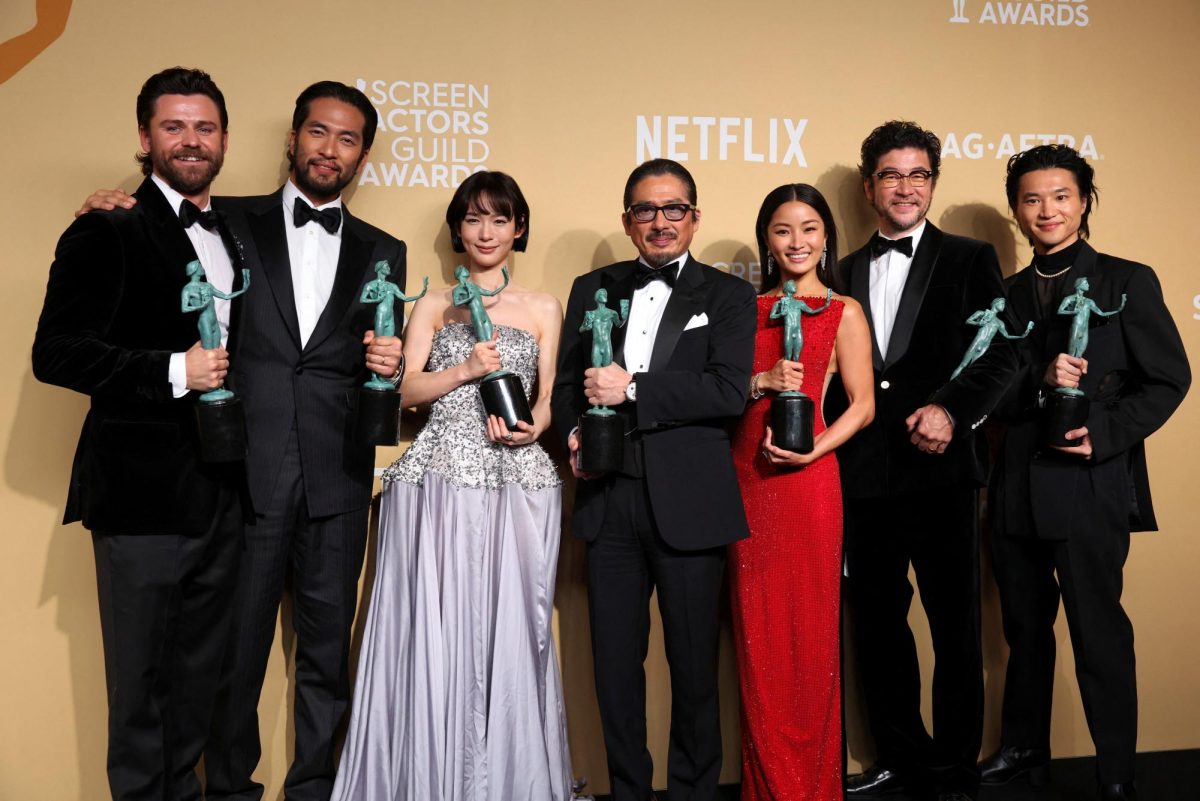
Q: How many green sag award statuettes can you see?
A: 7